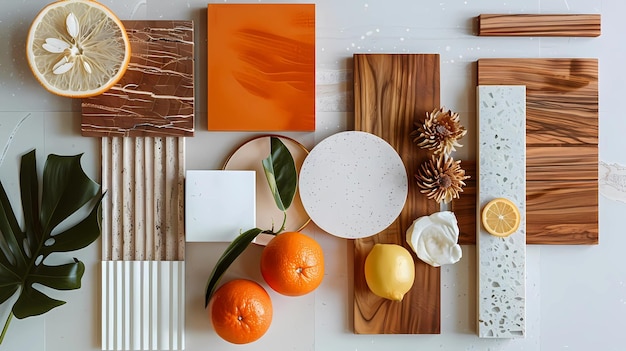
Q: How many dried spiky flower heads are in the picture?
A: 2